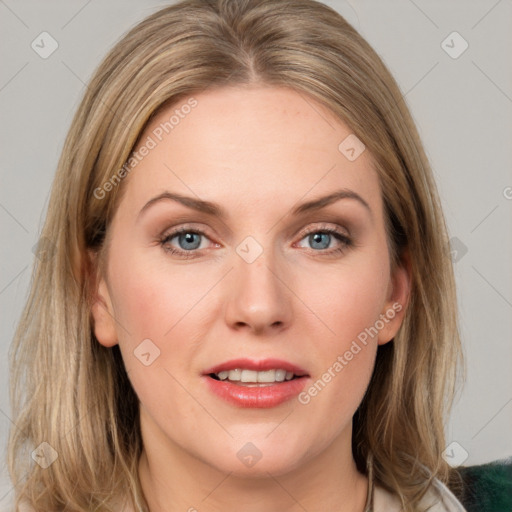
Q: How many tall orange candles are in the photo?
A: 0